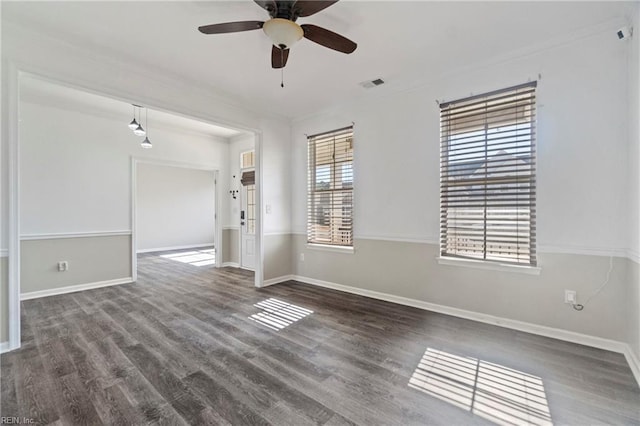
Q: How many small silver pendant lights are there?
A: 3